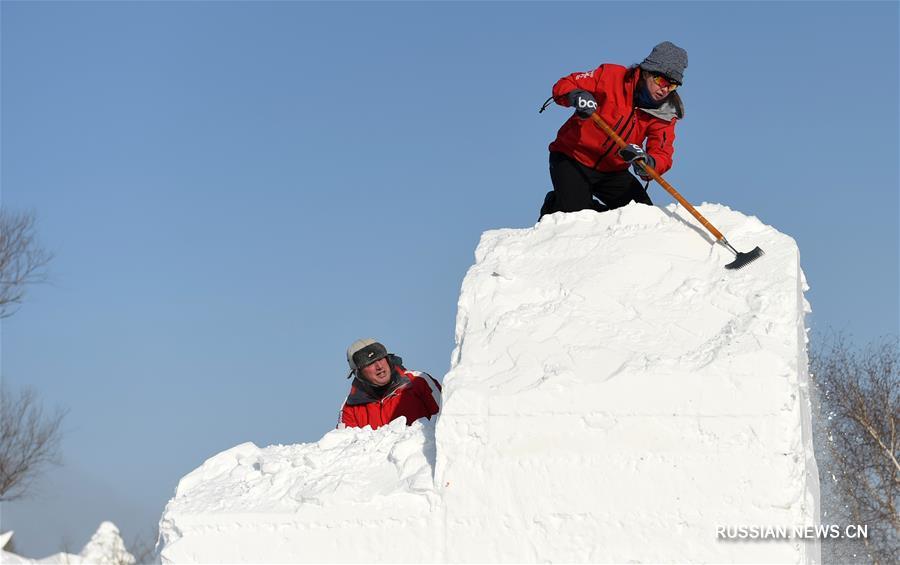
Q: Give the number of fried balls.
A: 0